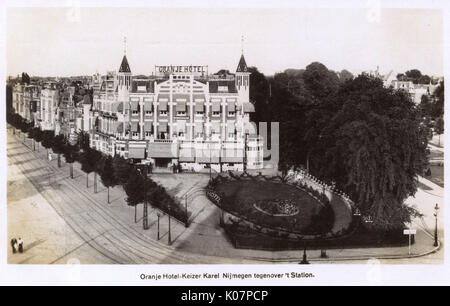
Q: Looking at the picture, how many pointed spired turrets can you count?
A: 2